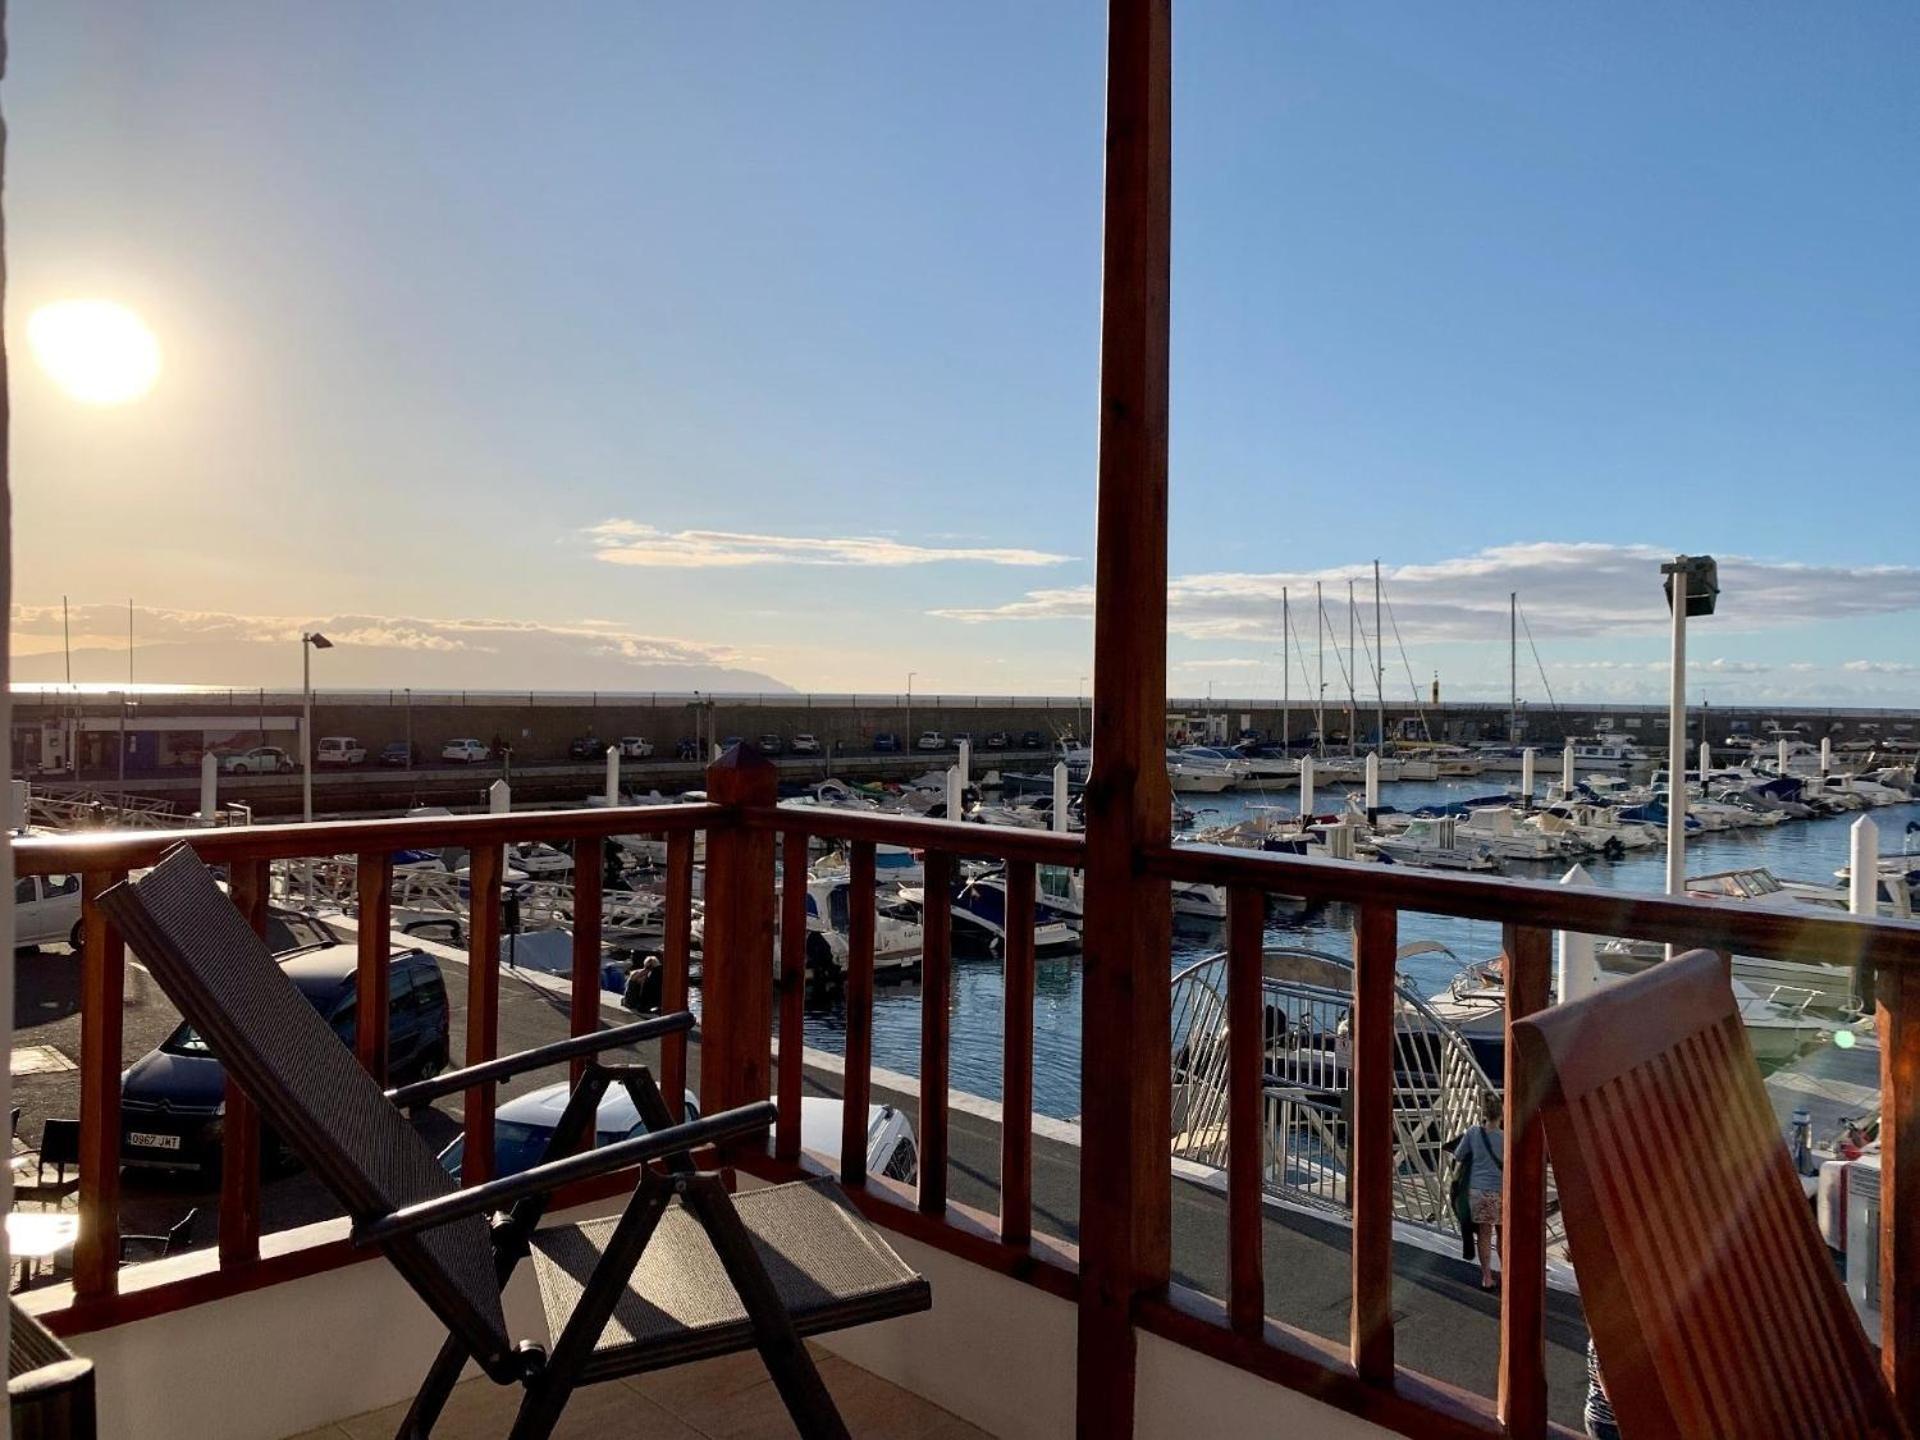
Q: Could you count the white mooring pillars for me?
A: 15